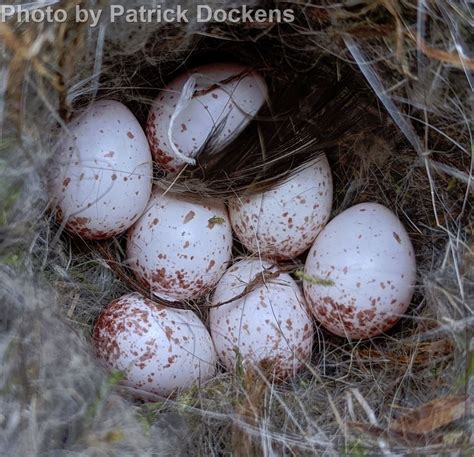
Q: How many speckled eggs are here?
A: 7